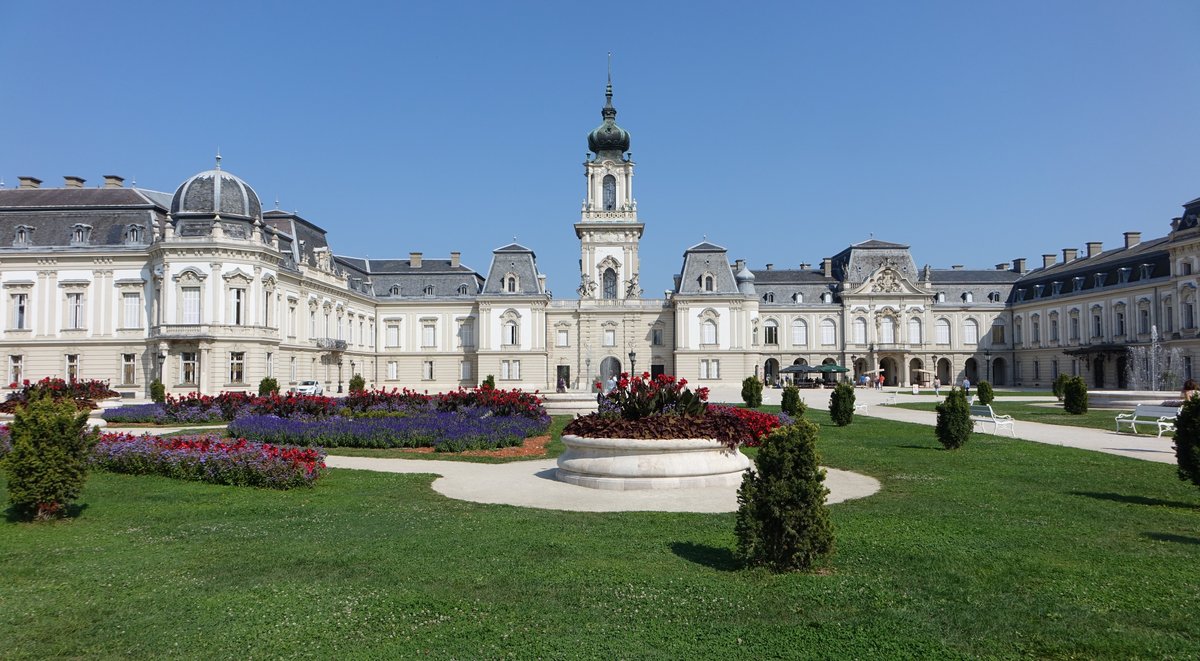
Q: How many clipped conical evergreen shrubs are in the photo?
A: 14